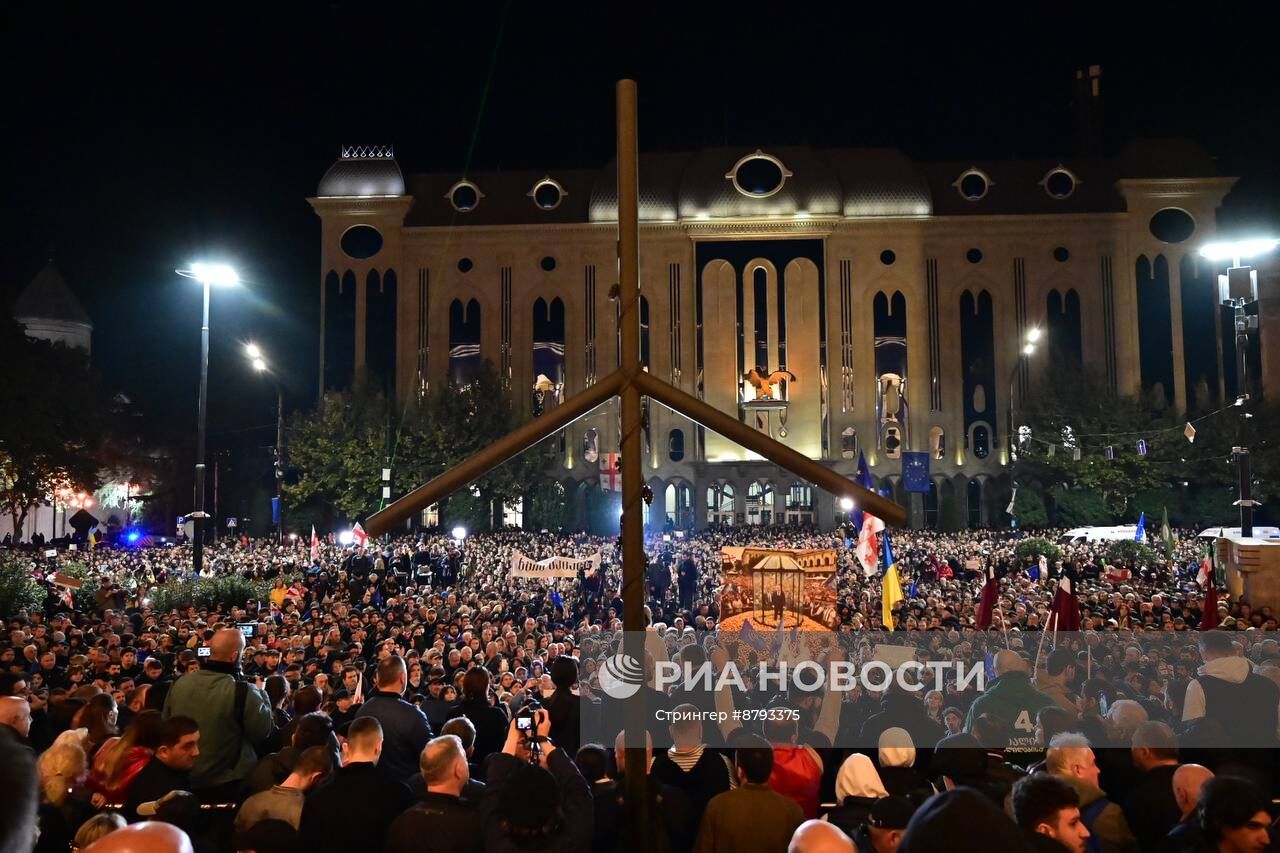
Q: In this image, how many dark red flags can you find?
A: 3